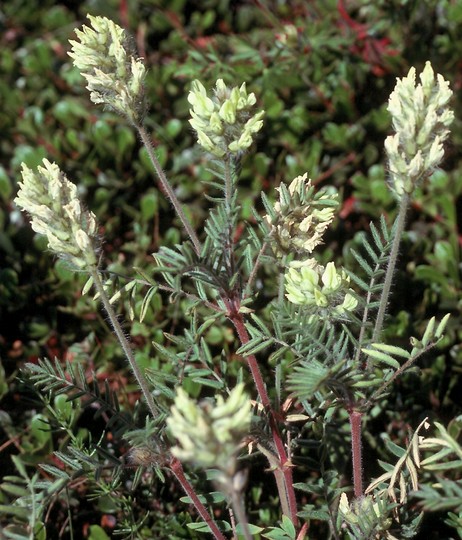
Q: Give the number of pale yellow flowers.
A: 7